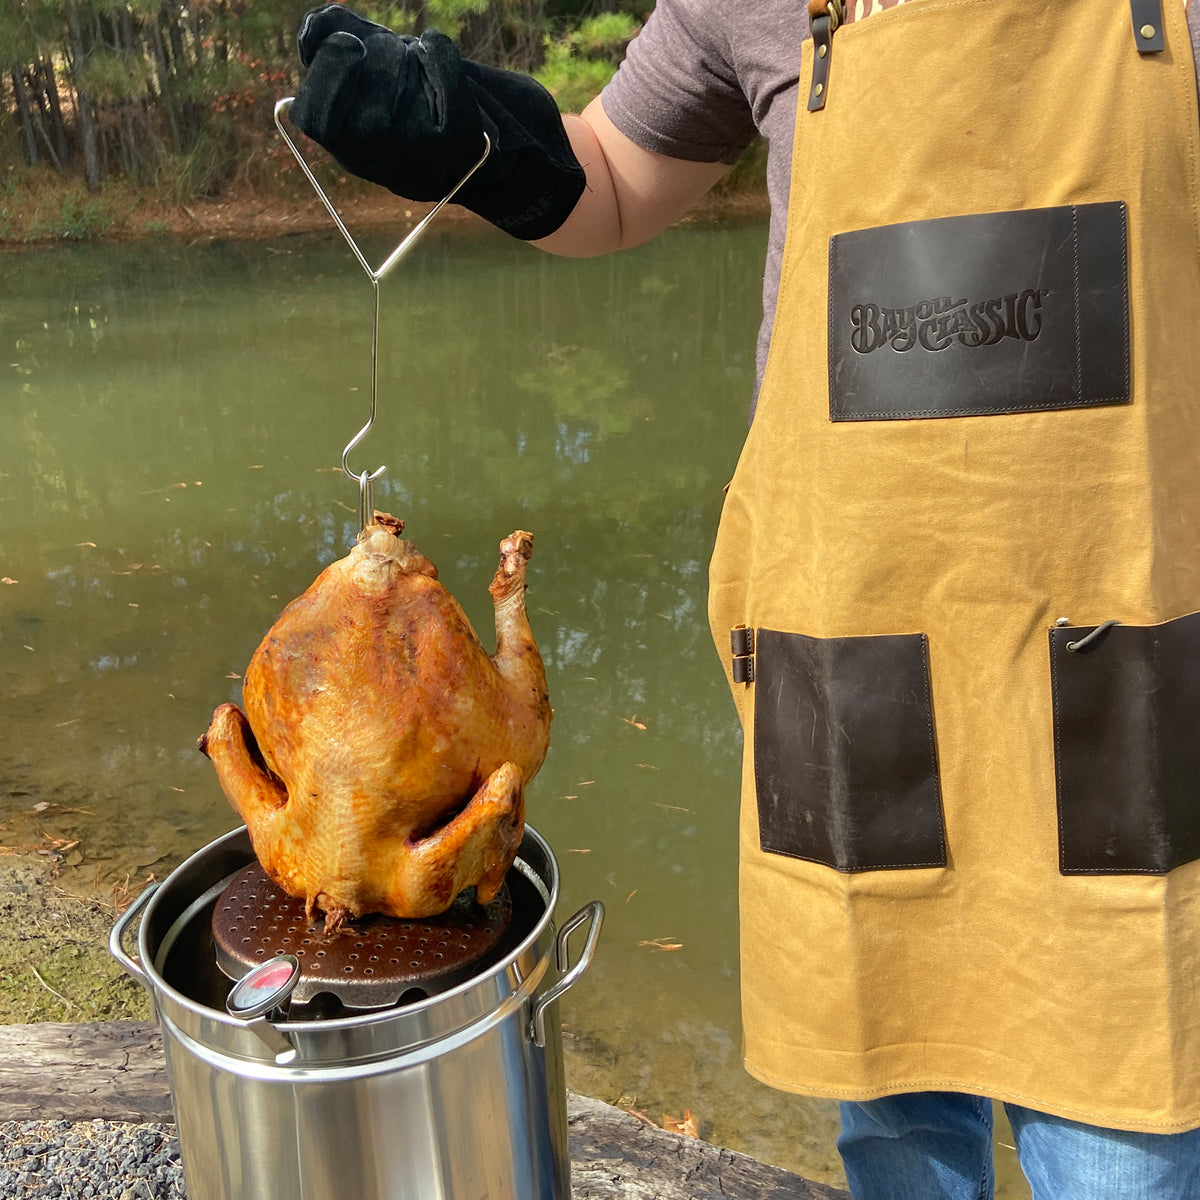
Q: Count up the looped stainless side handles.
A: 2